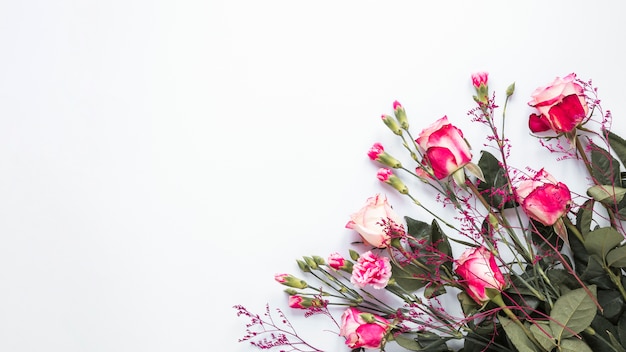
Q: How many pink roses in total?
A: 6